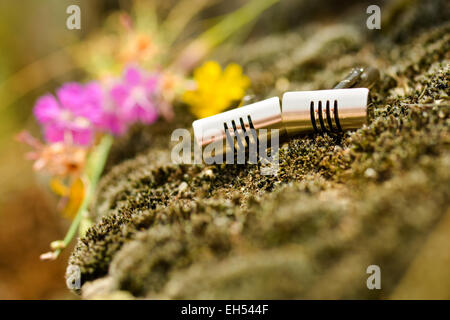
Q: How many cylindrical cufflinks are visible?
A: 2